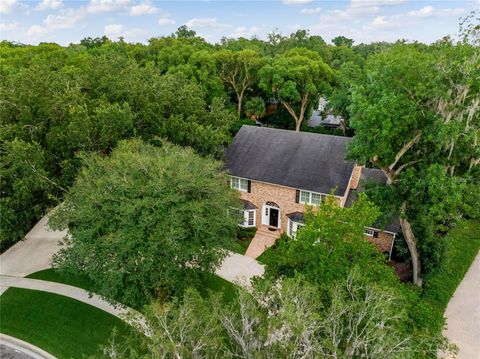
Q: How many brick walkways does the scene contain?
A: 1